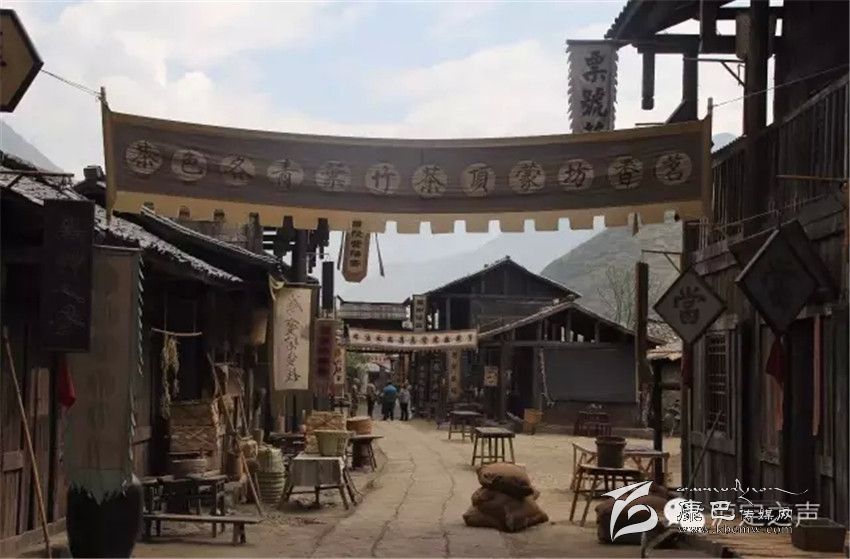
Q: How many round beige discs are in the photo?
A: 12